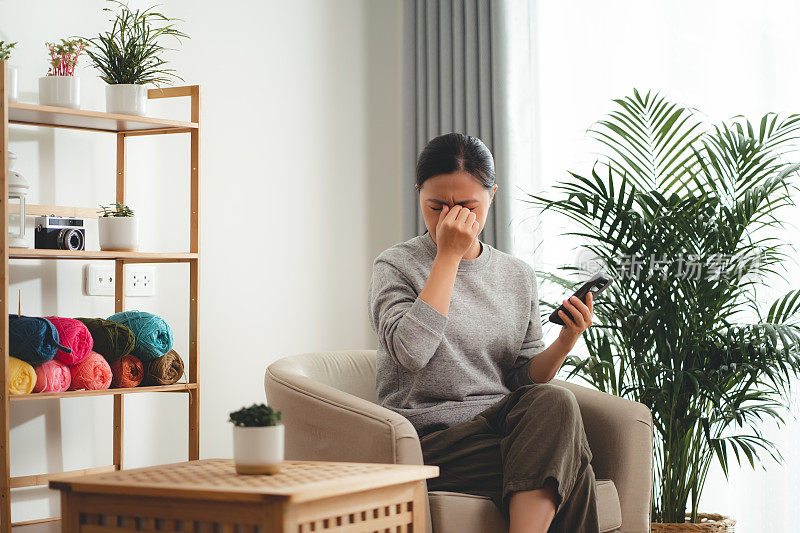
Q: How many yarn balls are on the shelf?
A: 9